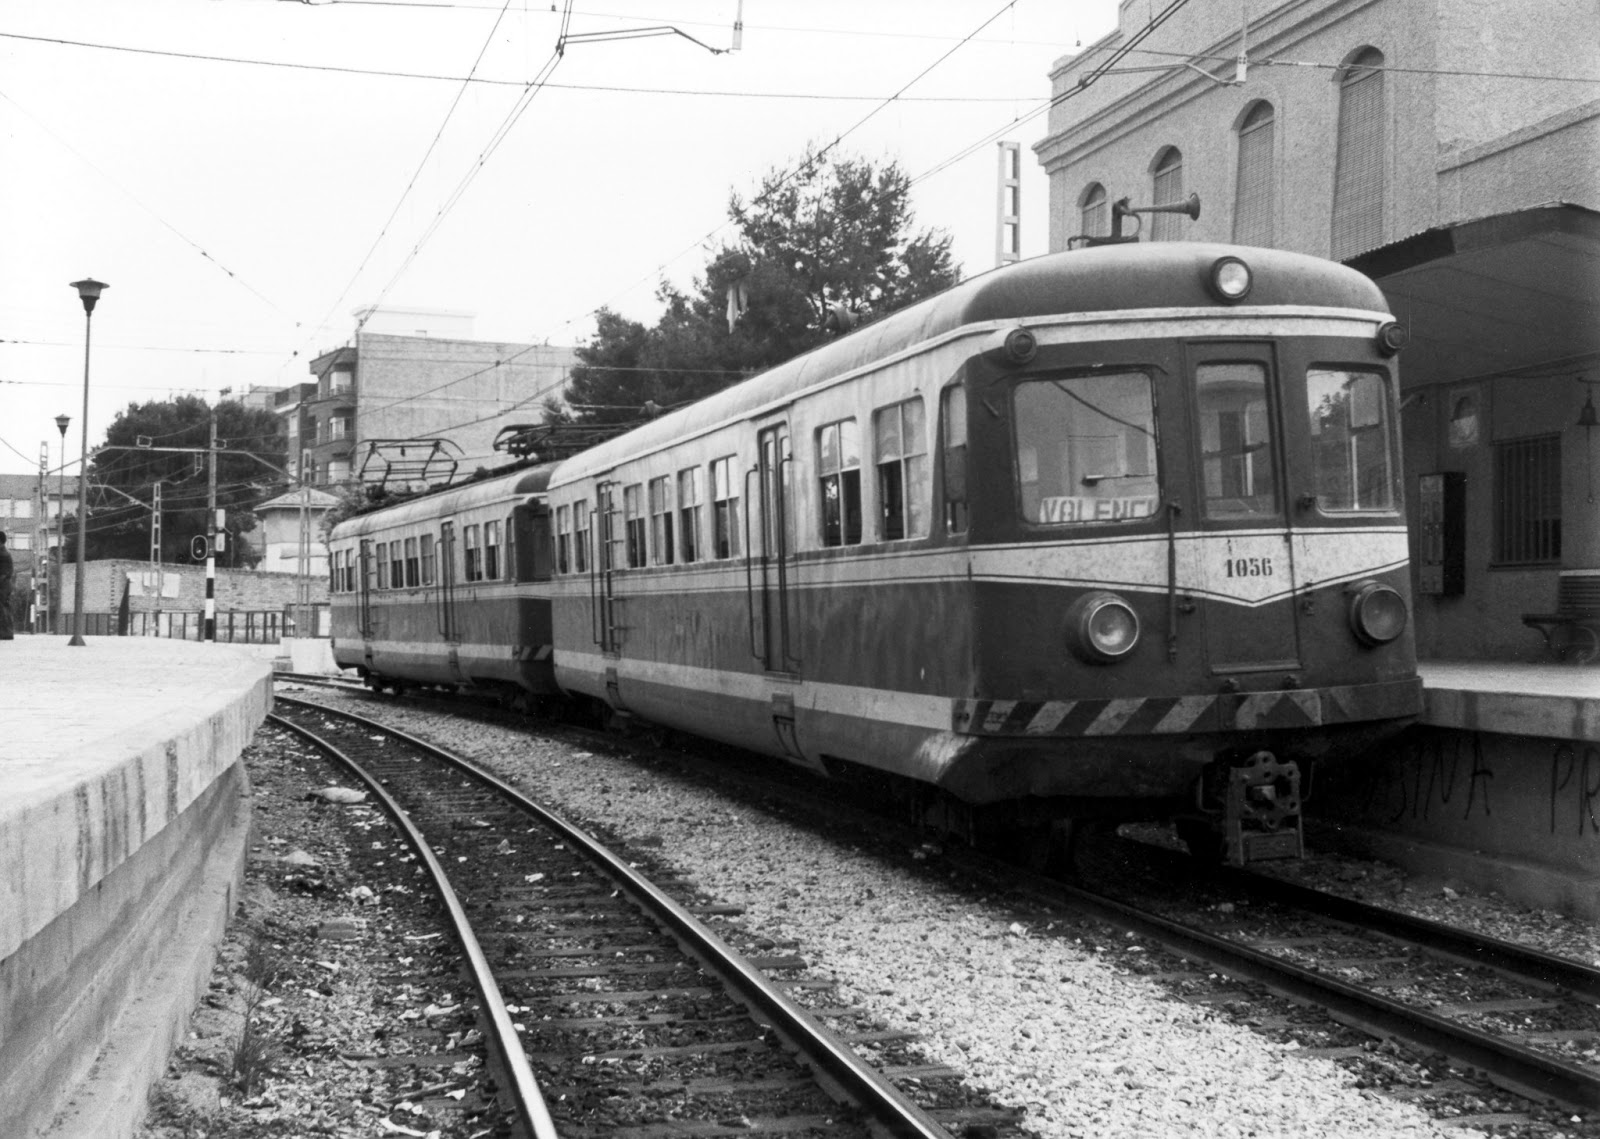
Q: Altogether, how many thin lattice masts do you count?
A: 4